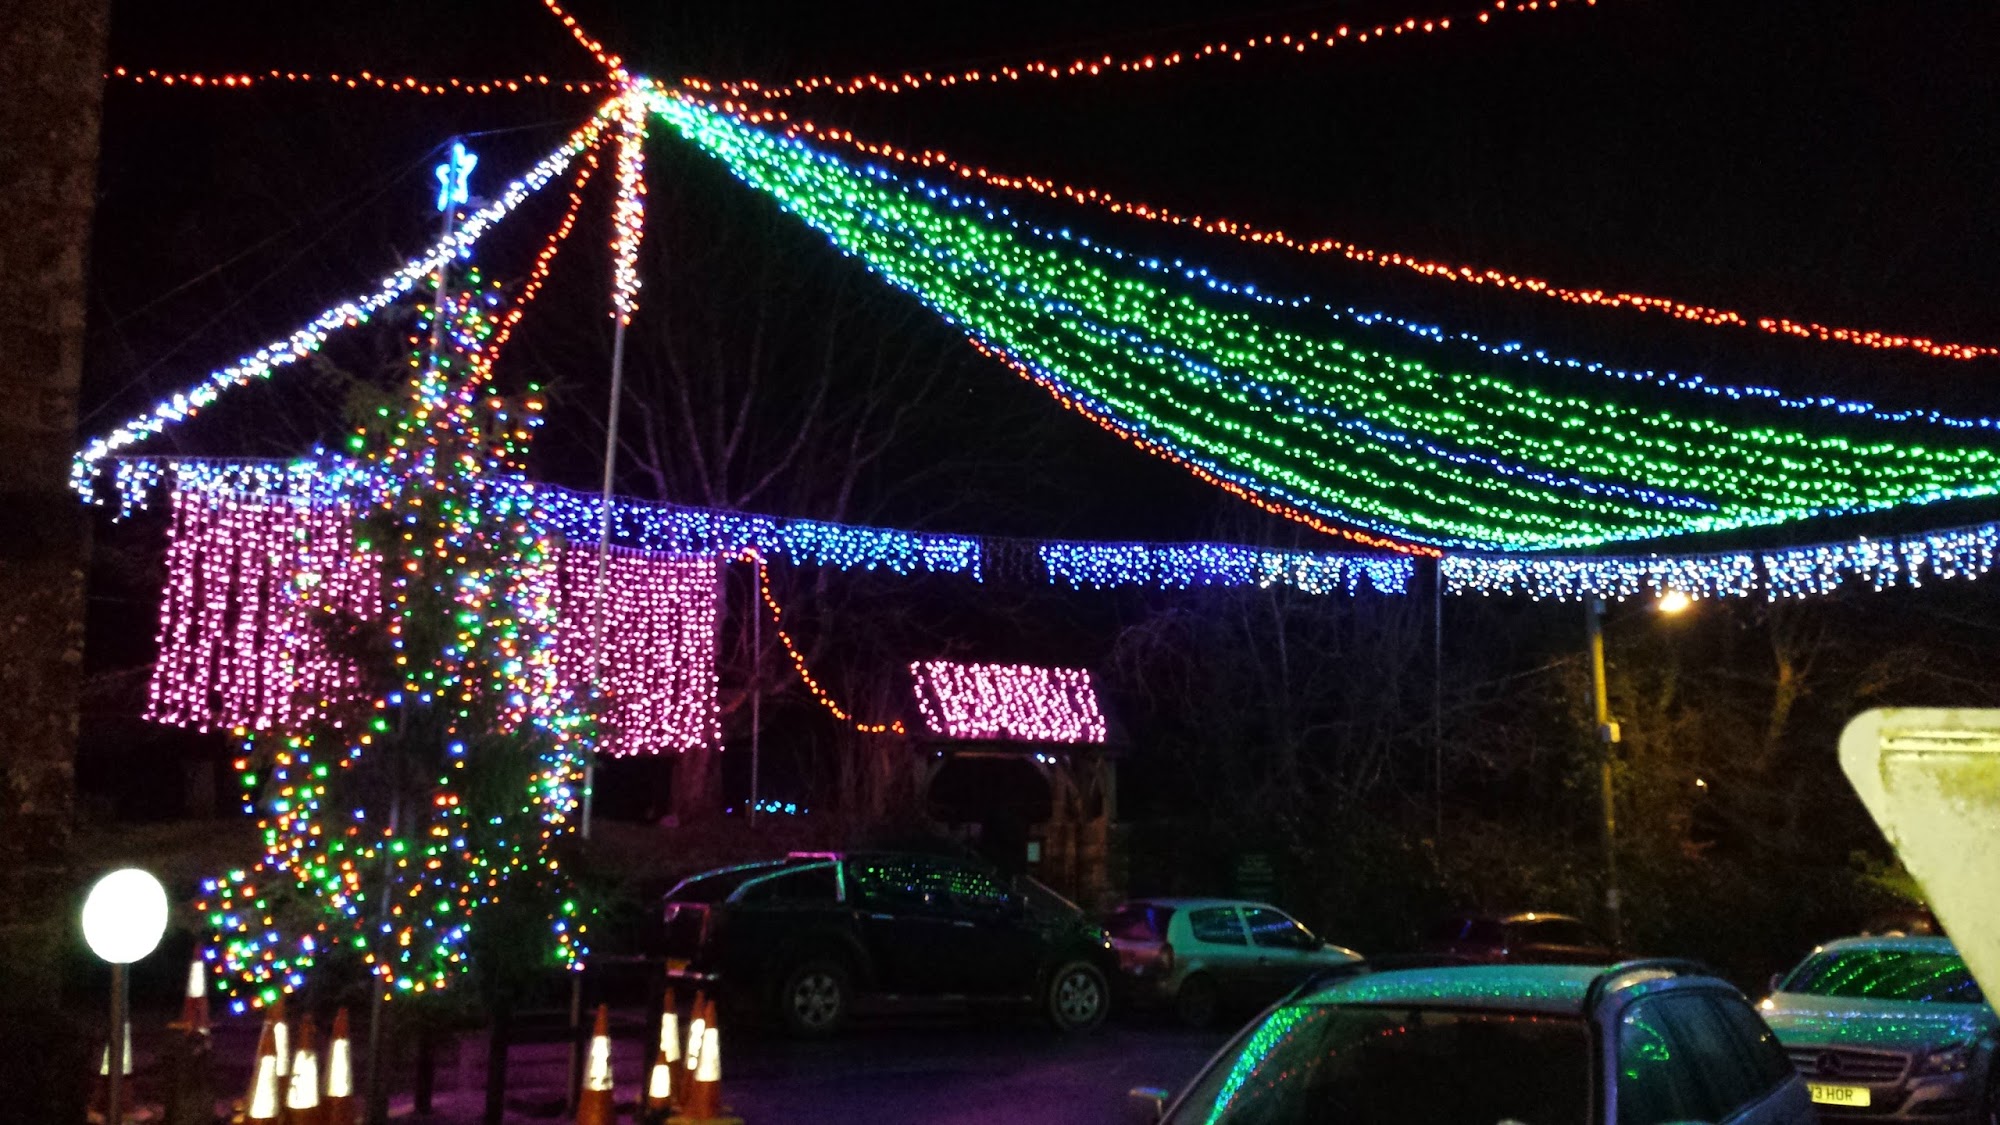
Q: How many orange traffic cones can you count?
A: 11